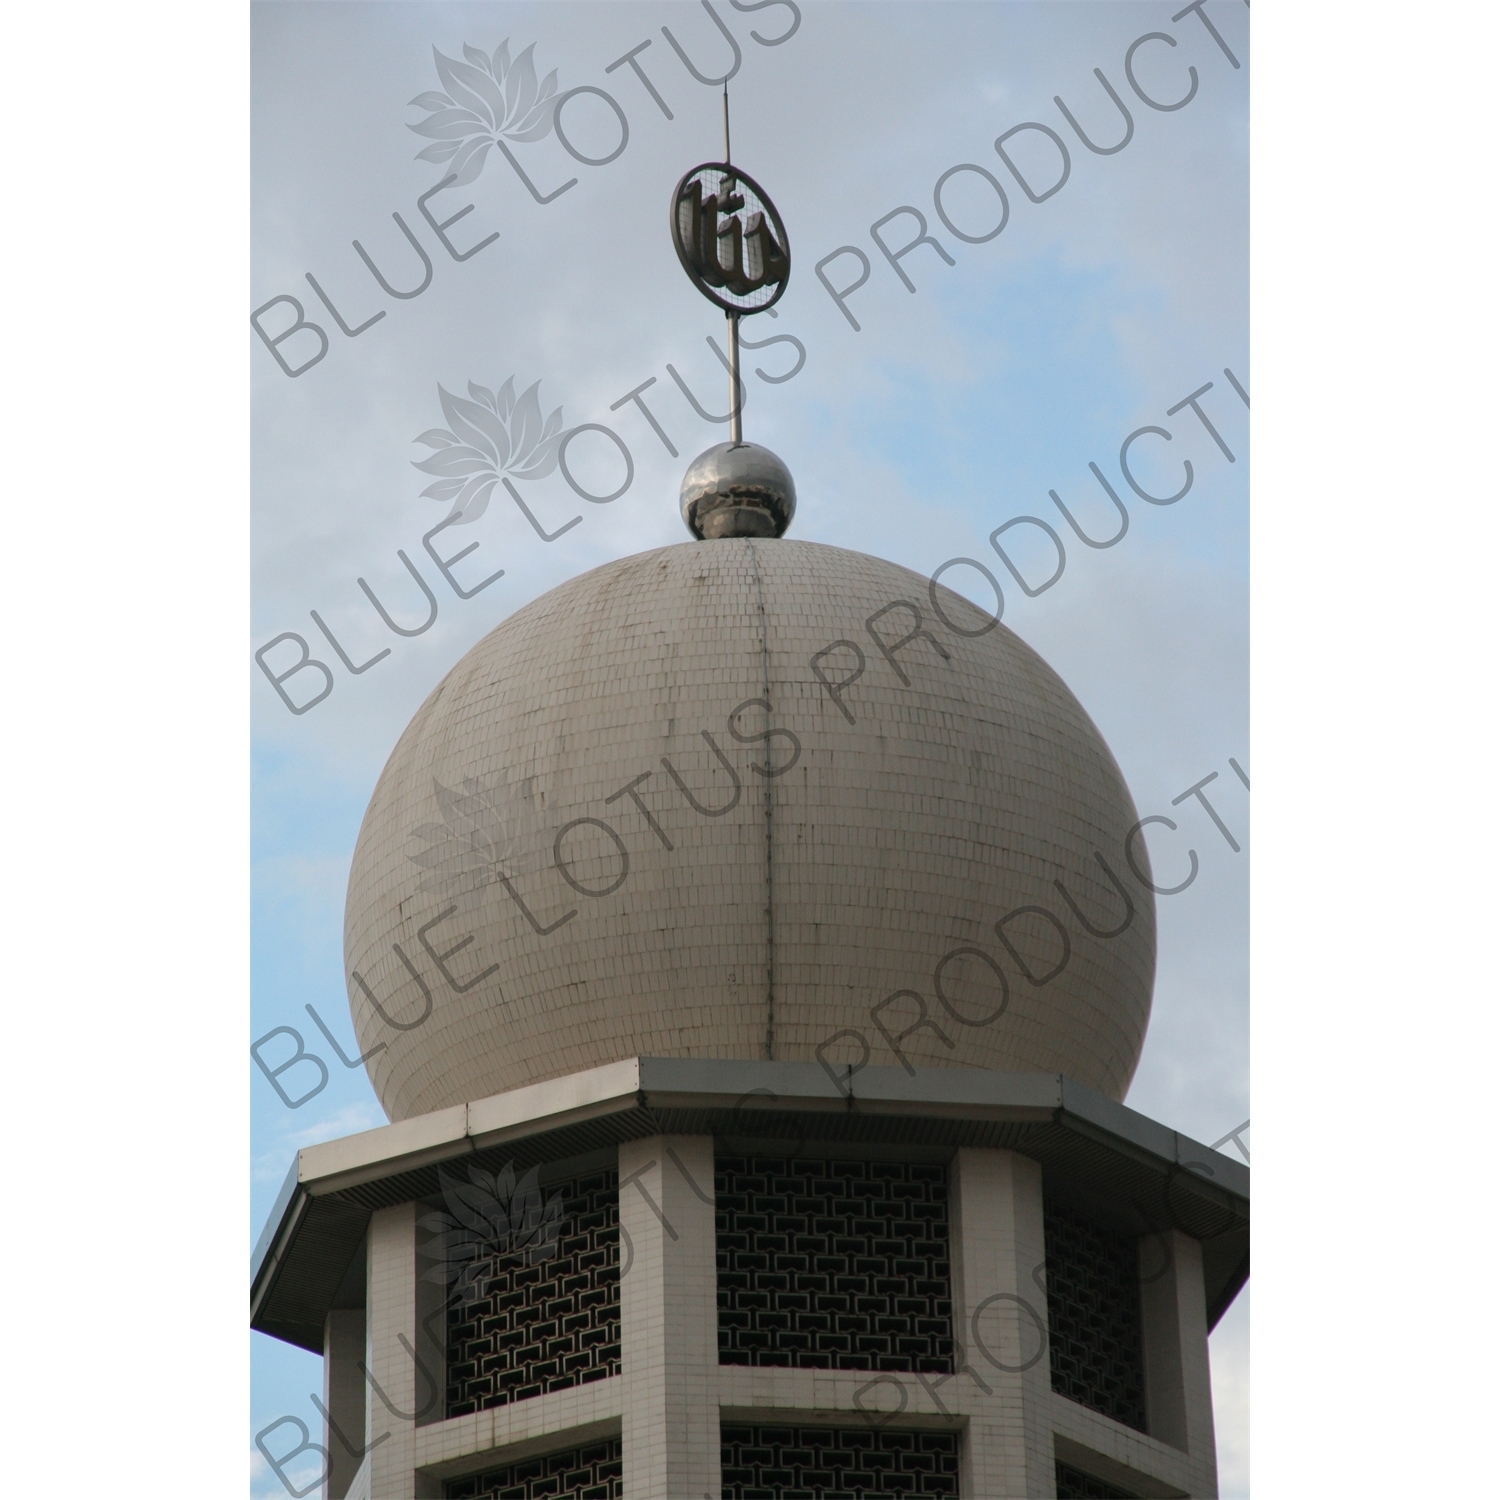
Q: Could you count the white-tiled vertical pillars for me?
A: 5